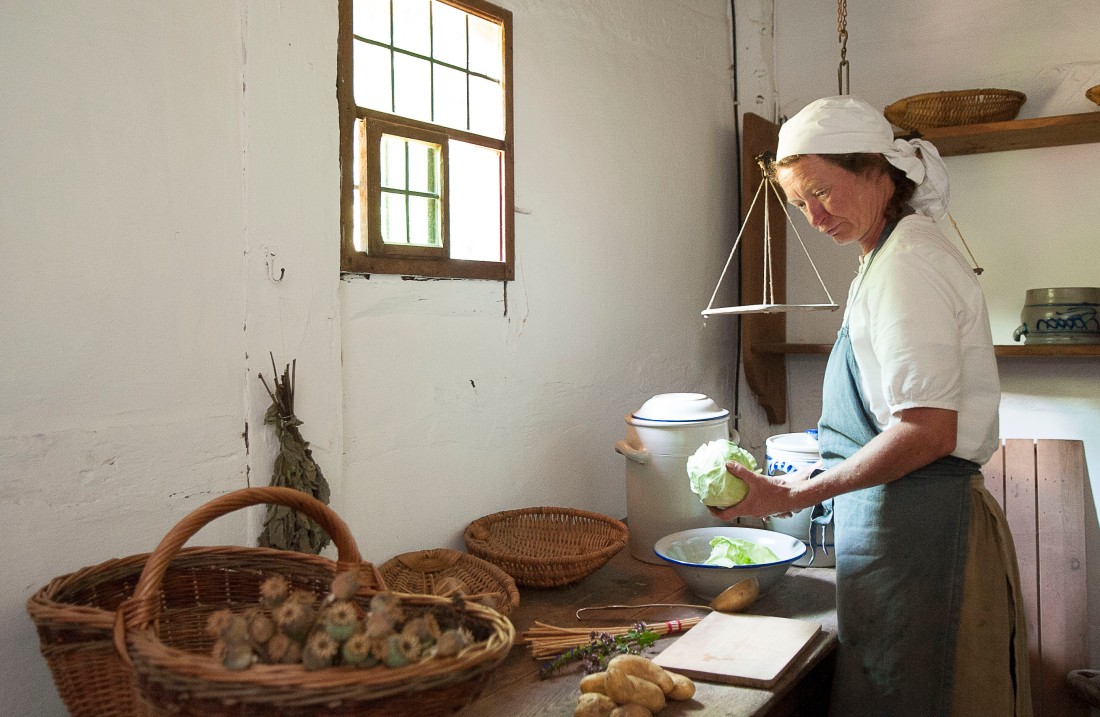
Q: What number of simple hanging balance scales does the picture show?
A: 1